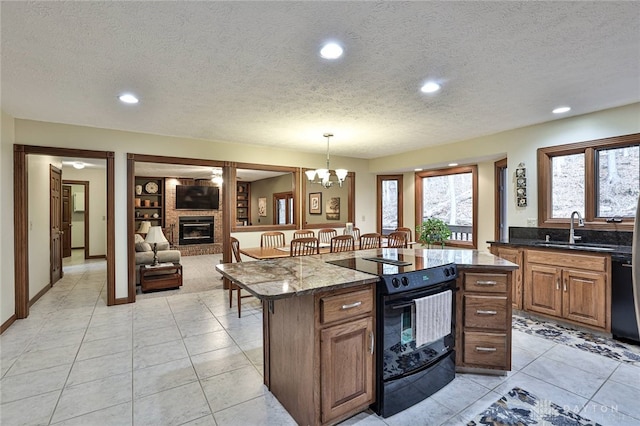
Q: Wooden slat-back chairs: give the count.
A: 10